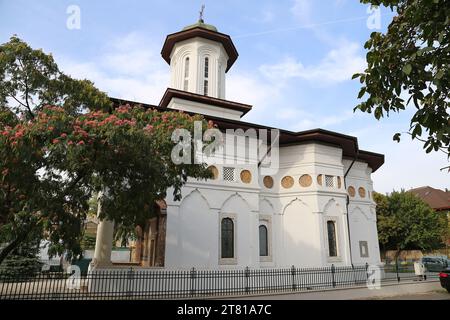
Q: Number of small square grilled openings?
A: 2